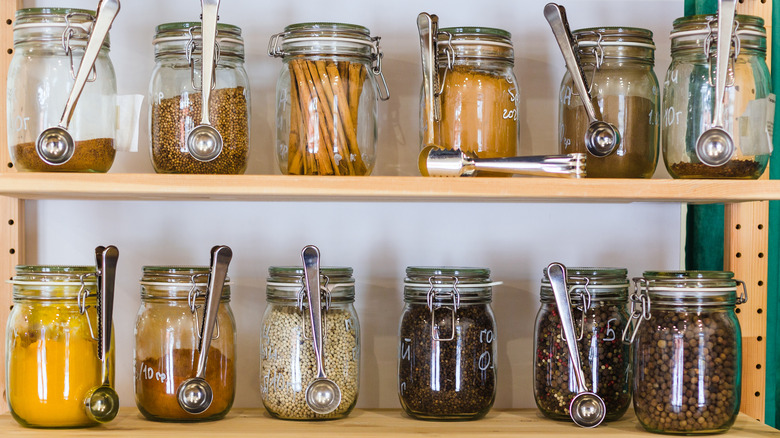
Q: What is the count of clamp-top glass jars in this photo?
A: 12